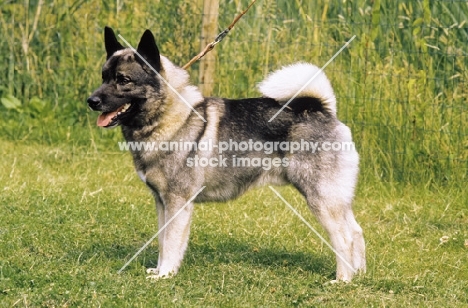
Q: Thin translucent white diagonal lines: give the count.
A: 4